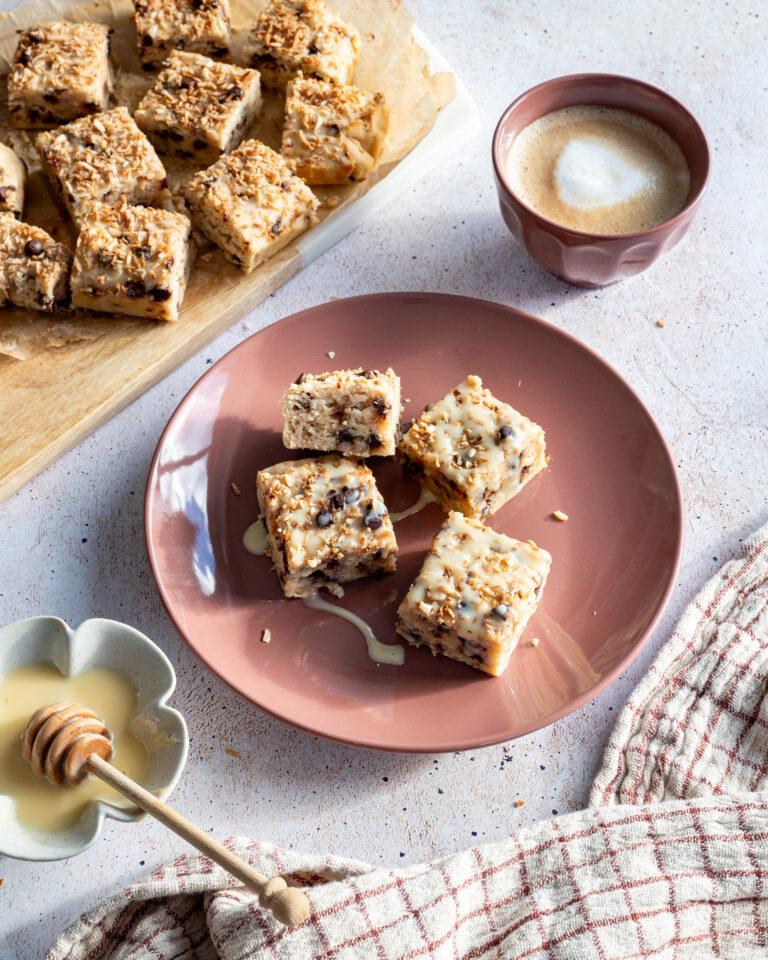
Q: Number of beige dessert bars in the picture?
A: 14